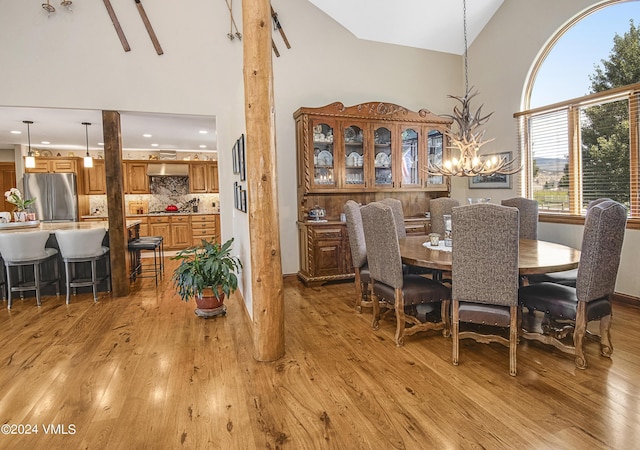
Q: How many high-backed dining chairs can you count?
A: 8